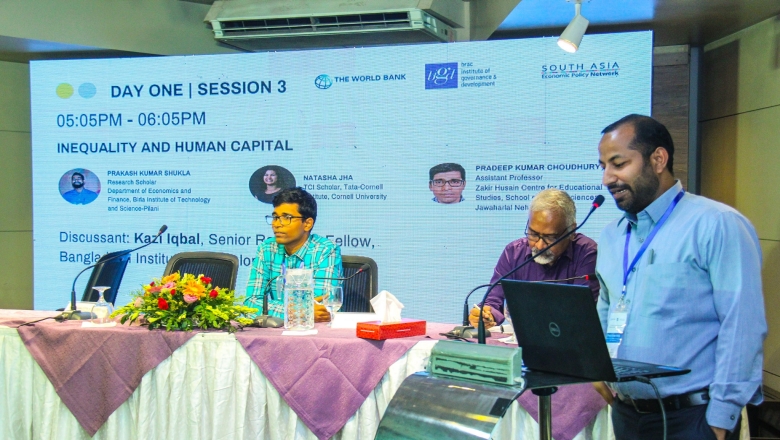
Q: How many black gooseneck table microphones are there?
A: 3